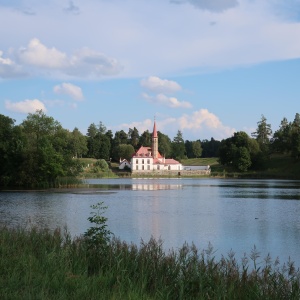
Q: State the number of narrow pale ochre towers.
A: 1